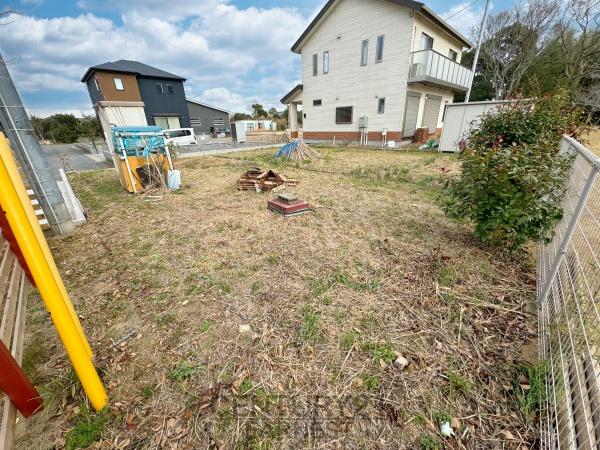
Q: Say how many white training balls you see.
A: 0